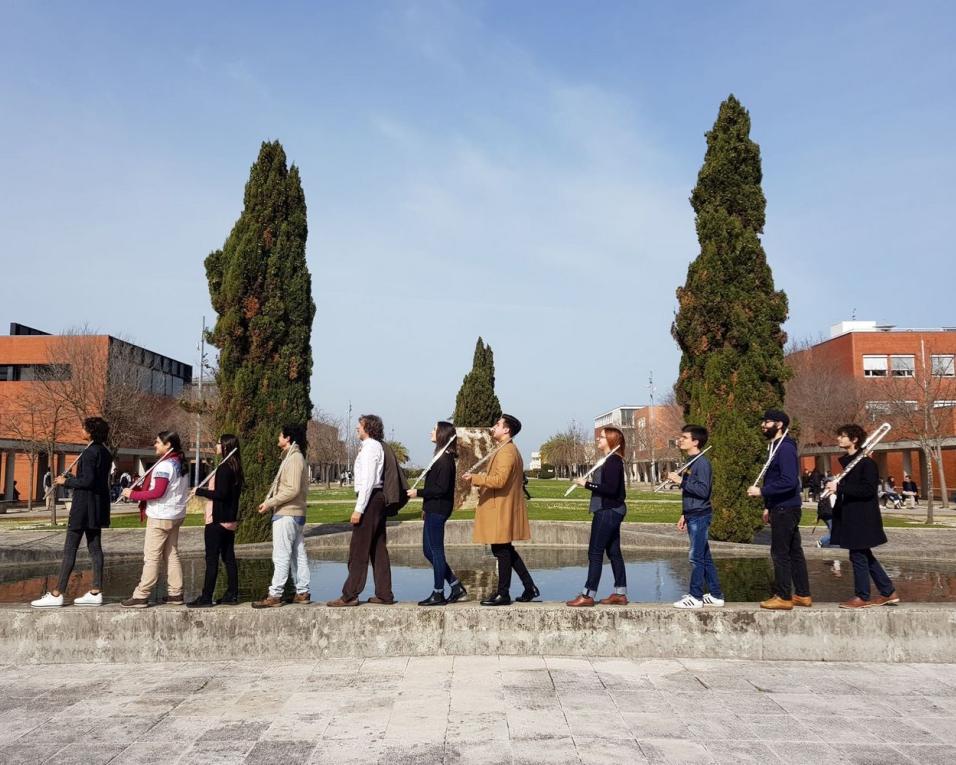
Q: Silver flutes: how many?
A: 10